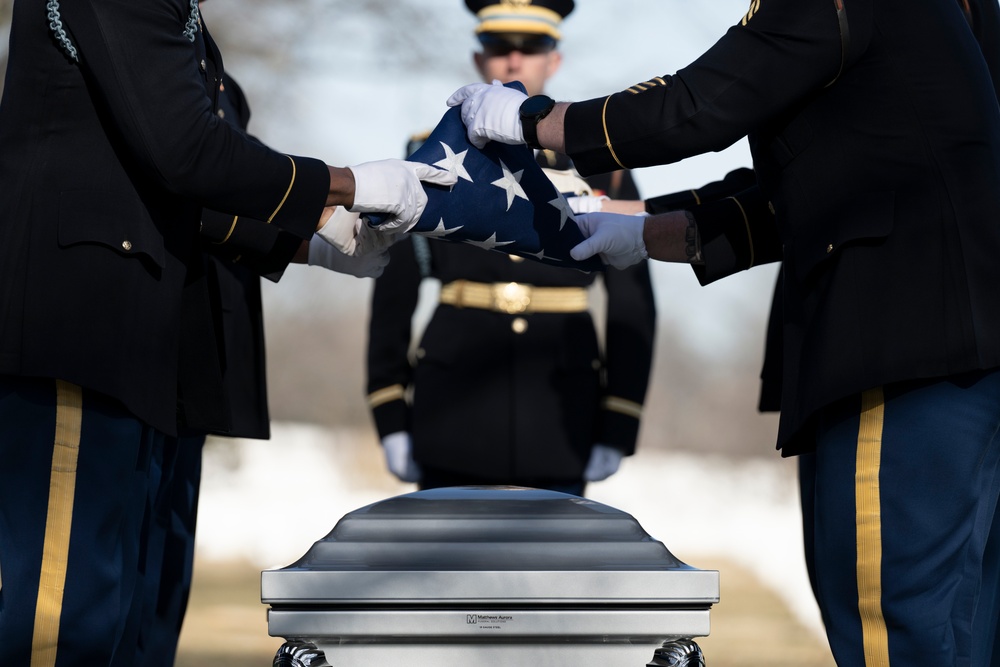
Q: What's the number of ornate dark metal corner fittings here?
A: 2